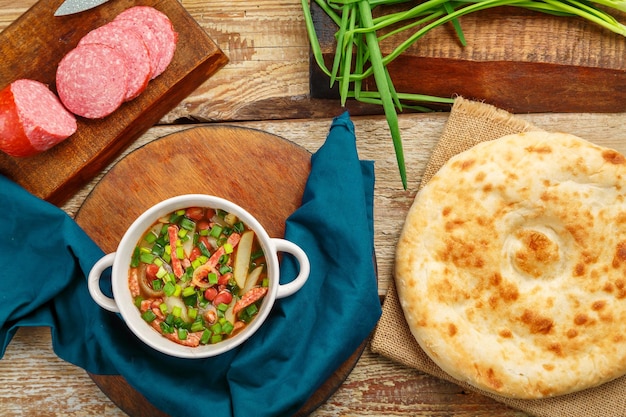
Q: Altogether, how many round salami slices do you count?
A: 4